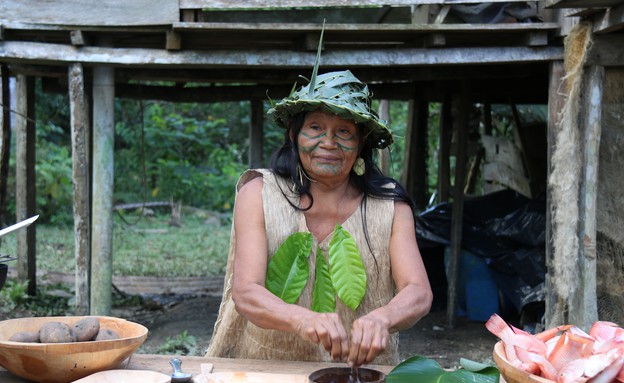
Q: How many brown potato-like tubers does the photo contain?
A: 4